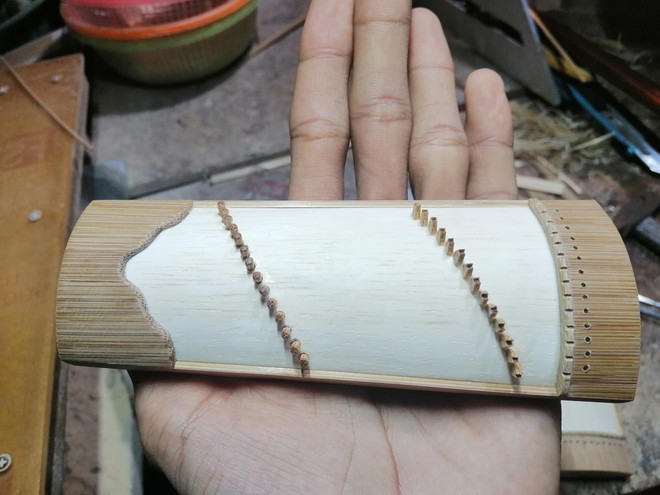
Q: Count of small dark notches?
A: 13